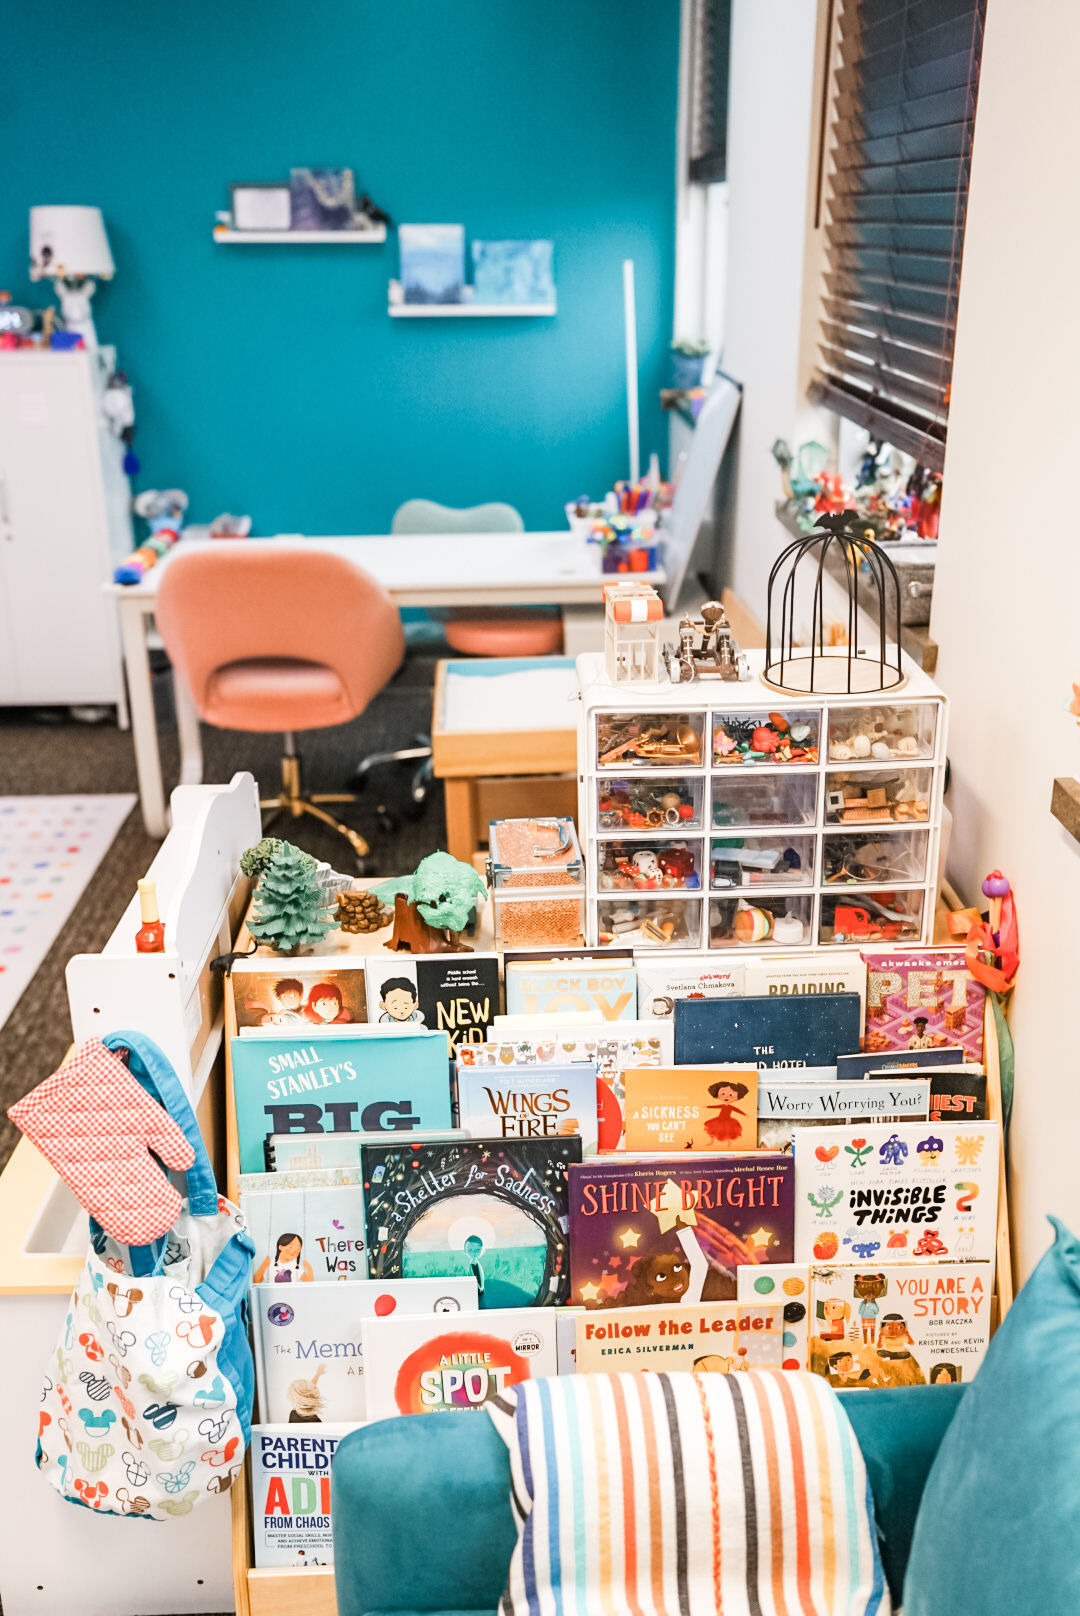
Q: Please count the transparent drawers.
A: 12